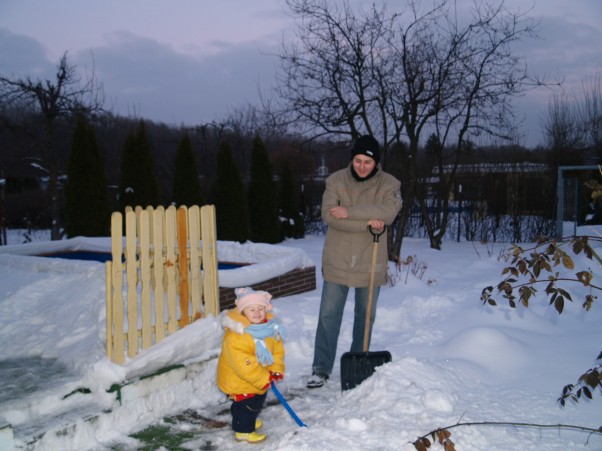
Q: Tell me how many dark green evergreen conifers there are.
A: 6